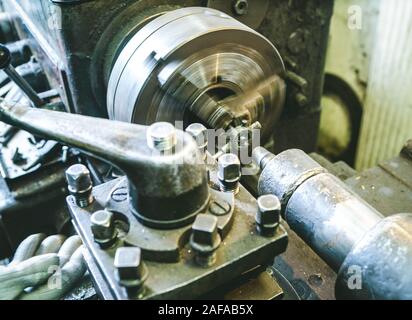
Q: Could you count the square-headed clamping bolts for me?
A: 7